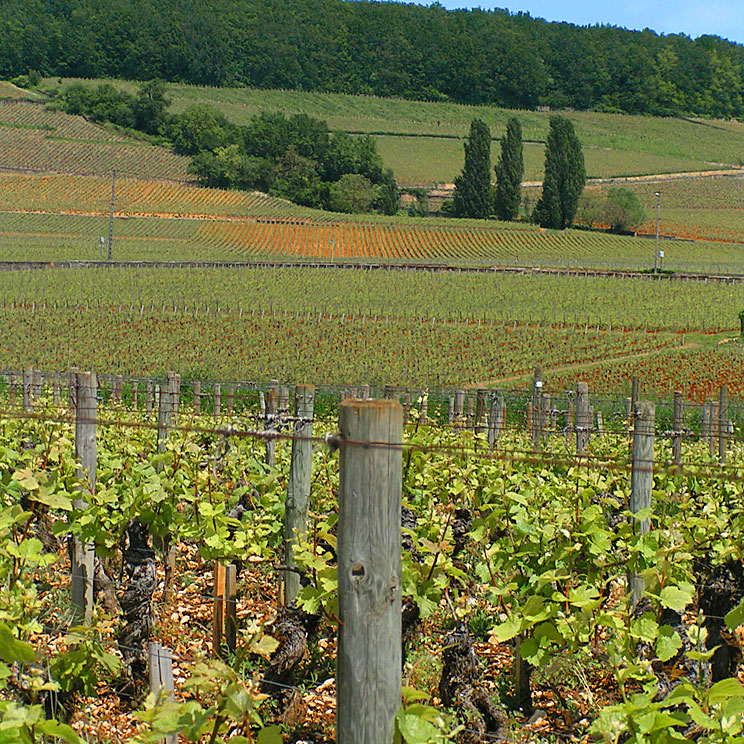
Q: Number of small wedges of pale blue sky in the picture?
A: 1